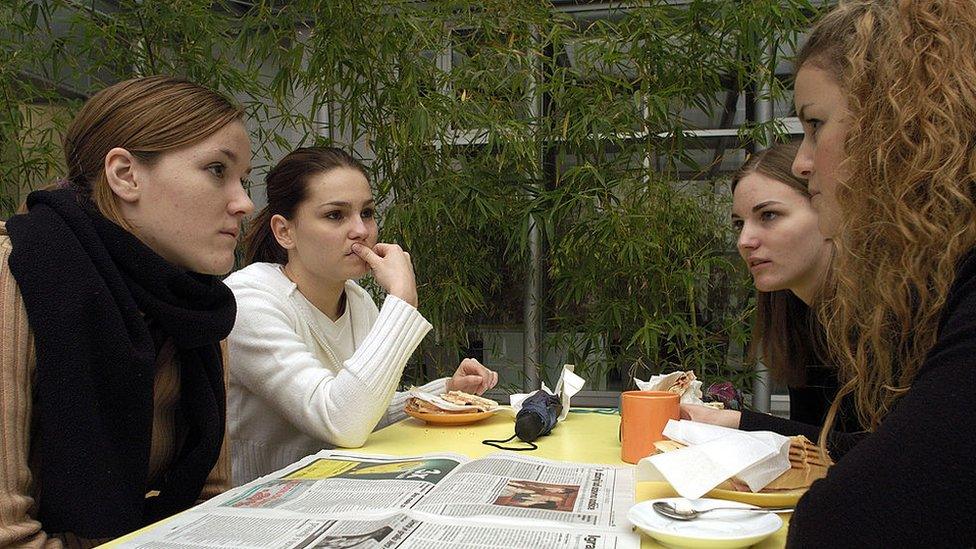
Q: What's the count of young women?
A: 4